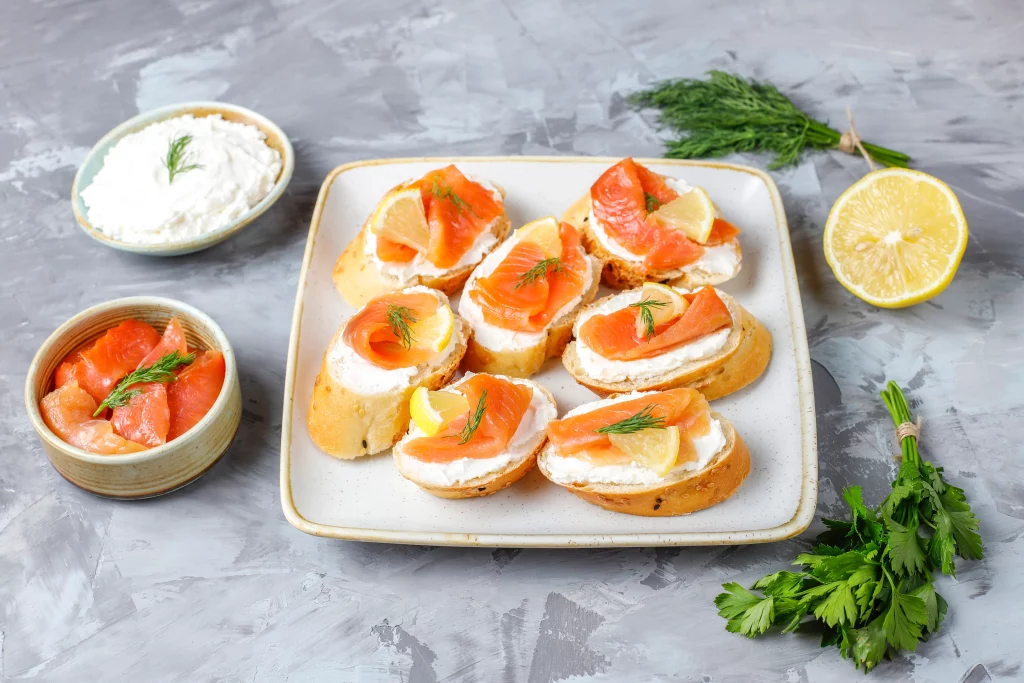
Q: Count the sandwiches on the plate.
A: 7